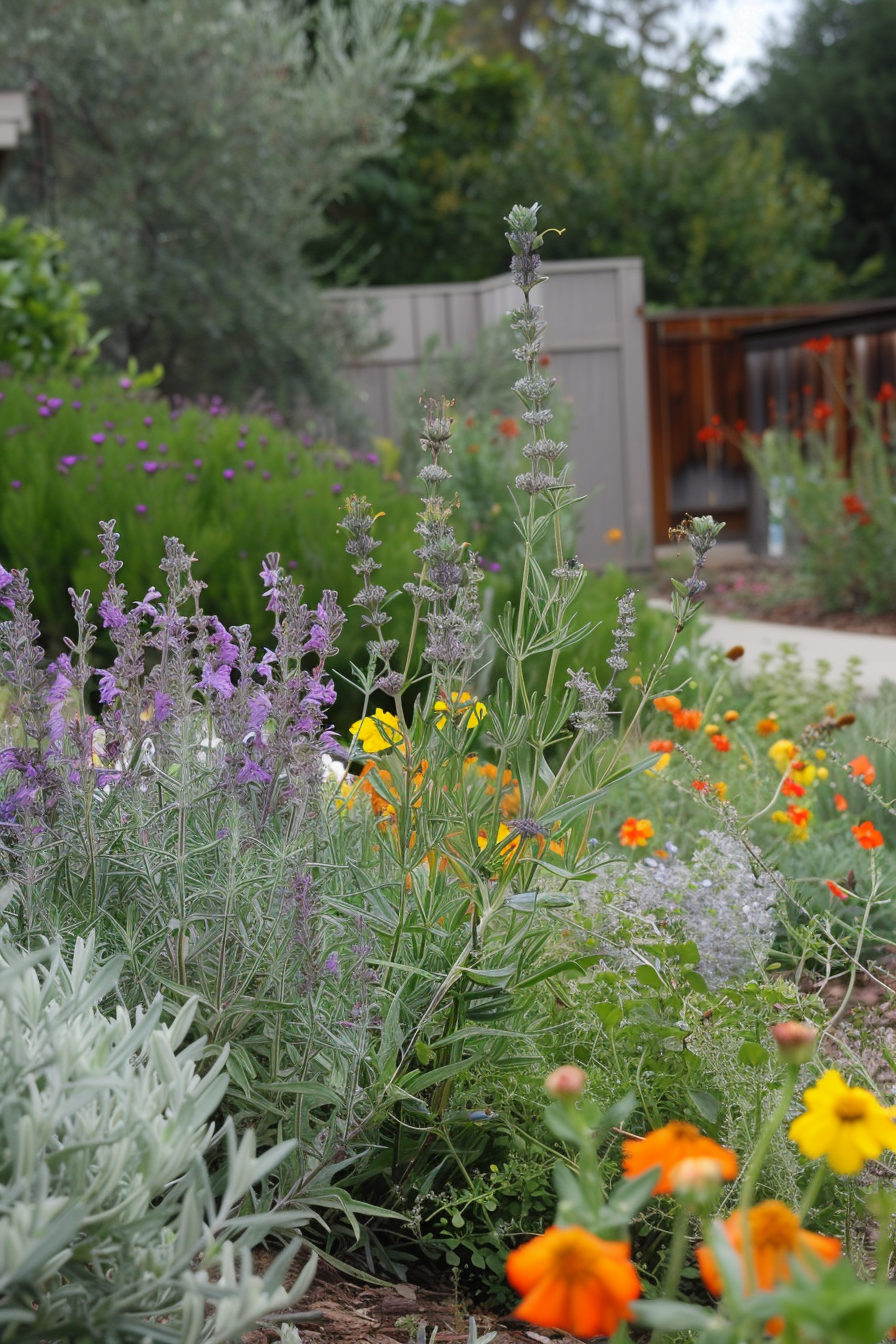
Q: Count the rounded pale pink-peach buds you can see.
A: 3